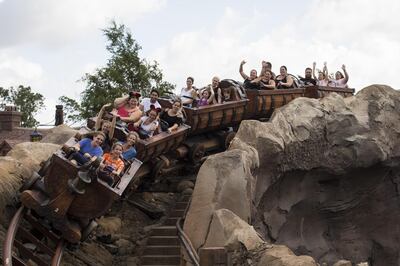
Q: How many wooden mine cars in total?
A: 5